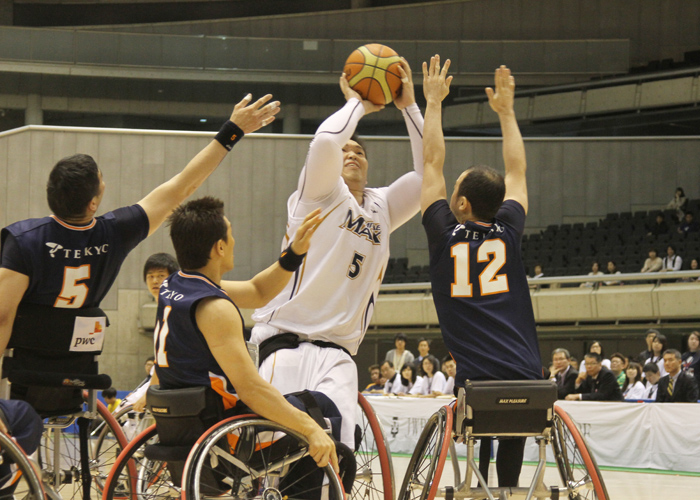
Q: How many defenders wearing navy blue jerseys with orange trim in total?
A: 3